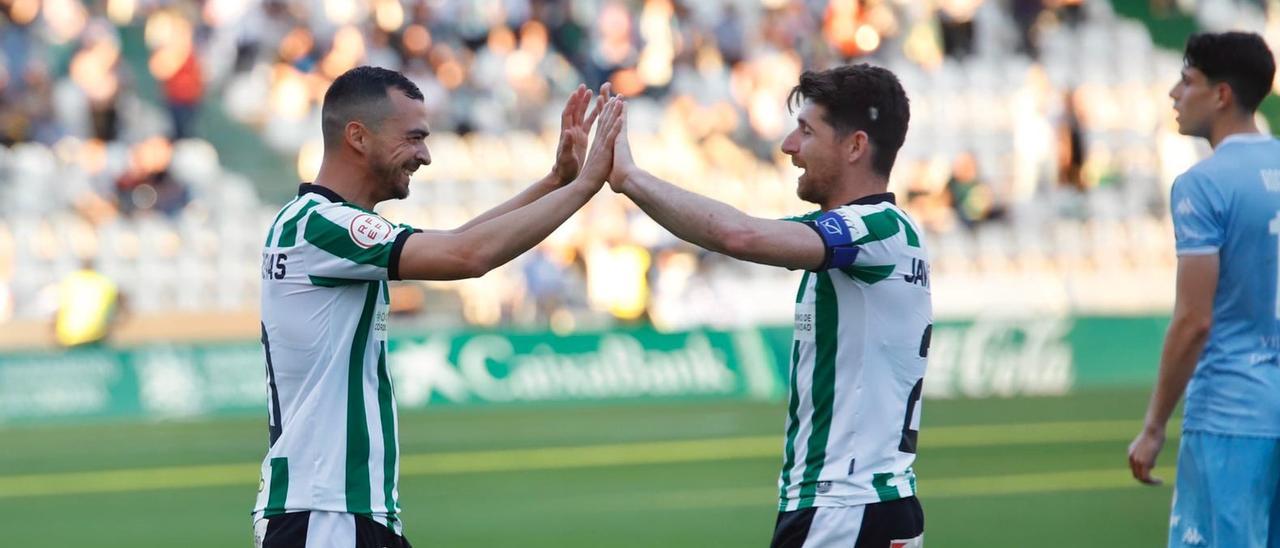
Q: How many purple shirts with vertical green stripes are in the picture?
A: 0